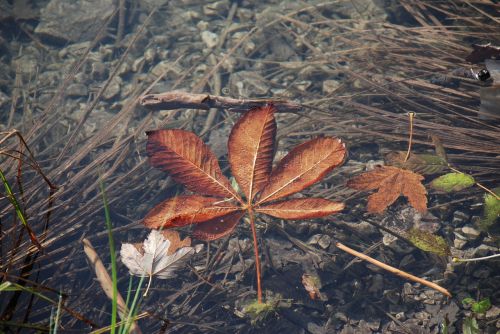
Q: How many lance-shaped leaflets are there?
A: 6